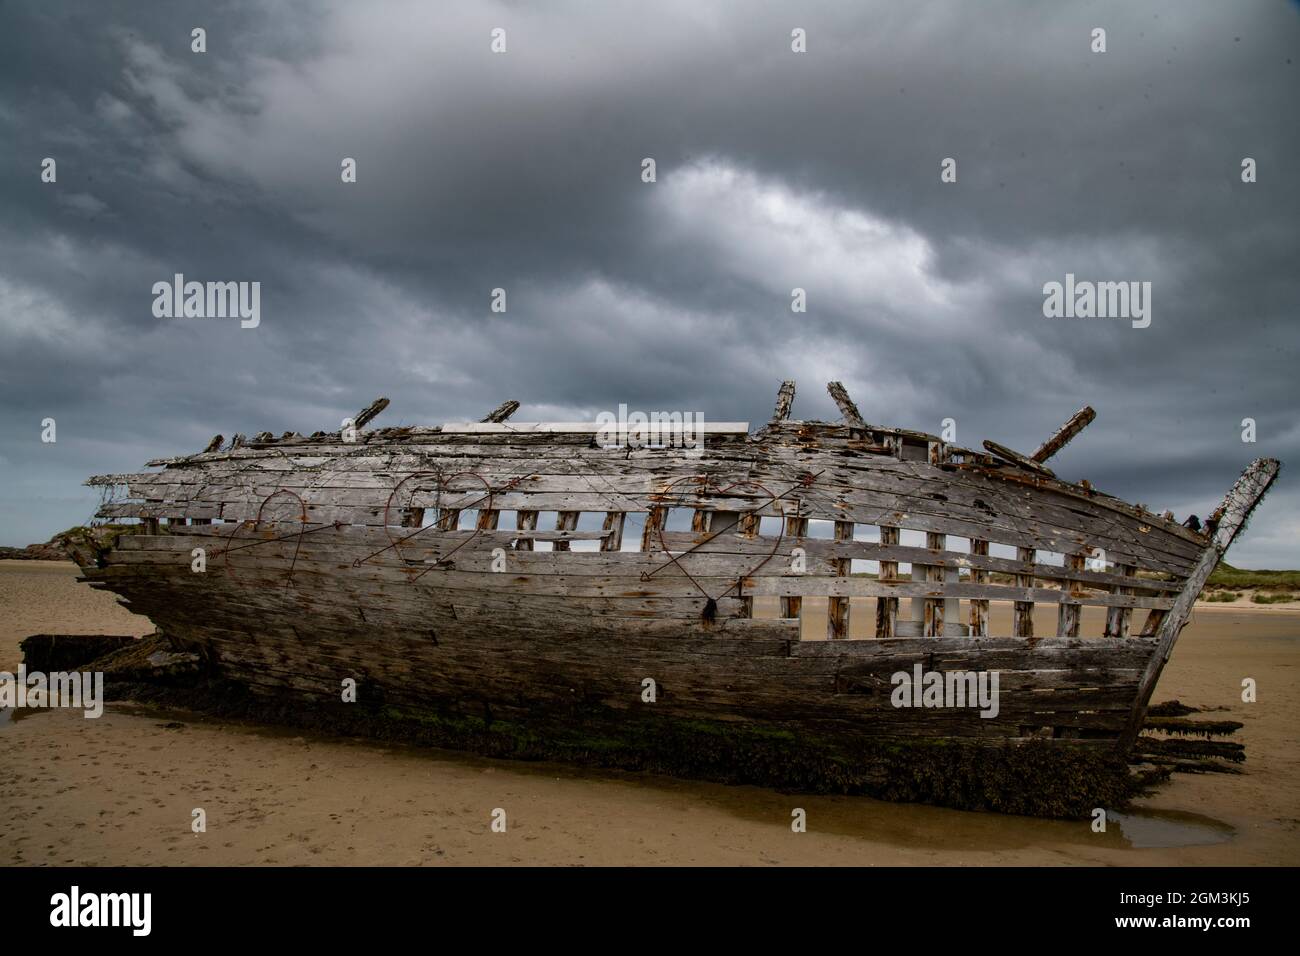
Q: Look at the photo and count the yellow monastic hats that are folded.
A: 0